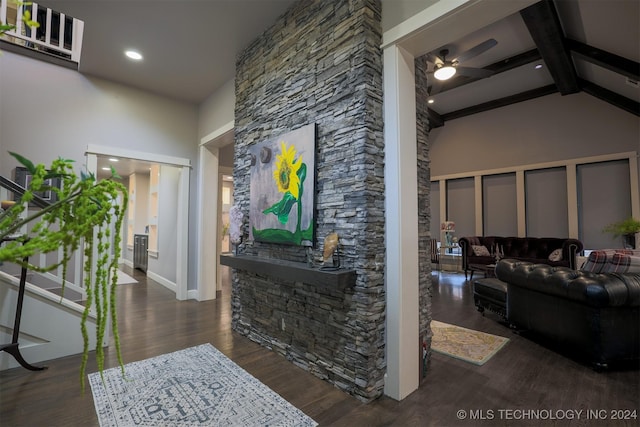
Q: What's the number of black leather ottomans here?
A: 1